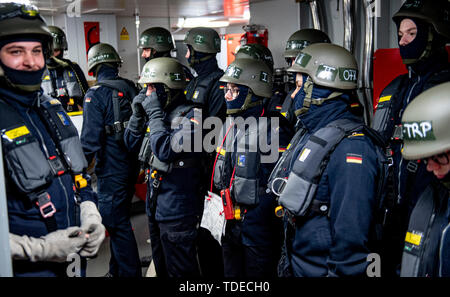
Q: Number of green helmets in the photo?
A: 12